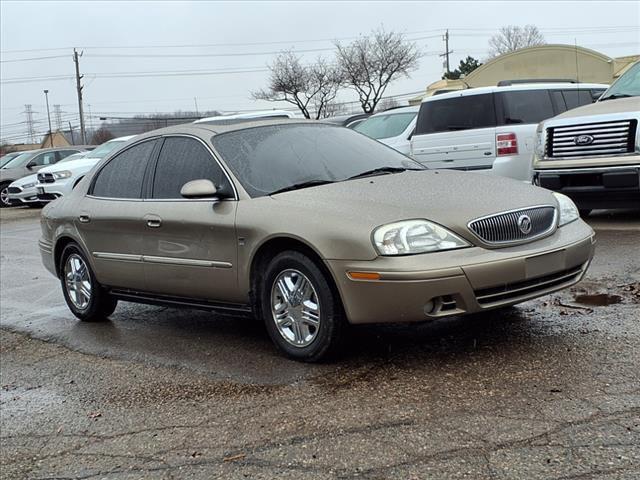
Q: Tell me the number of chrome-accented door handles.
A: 2